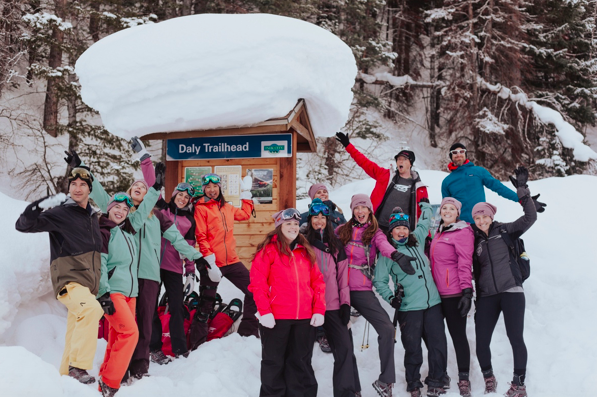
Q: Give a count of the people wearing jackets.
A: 14